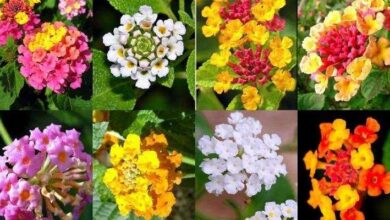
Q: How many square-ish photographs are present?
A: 8